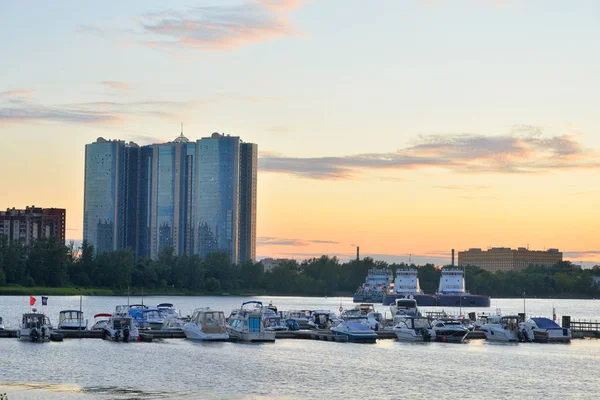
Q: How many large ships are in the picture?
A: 3